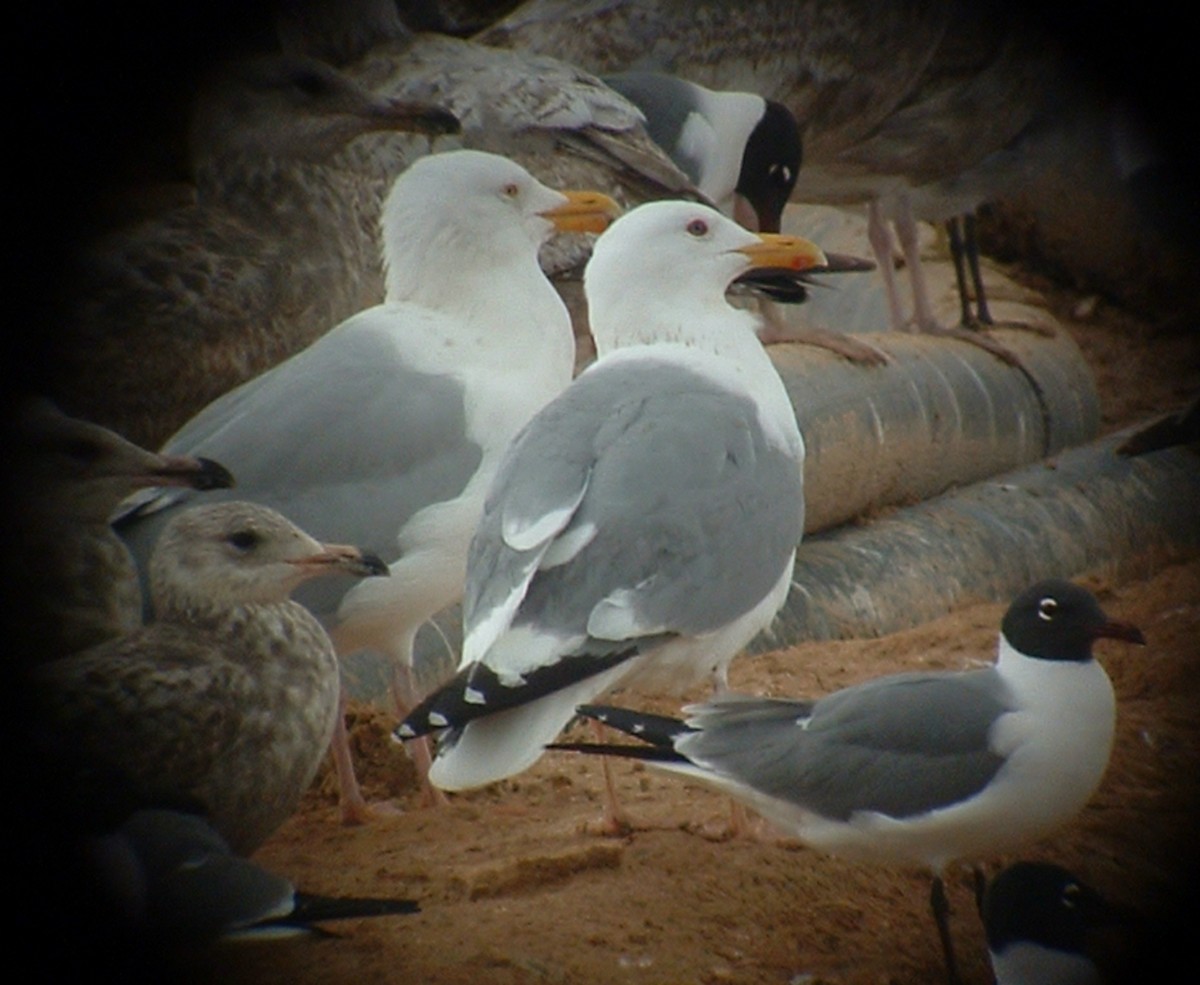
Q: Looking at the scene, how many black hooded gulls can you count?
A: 3